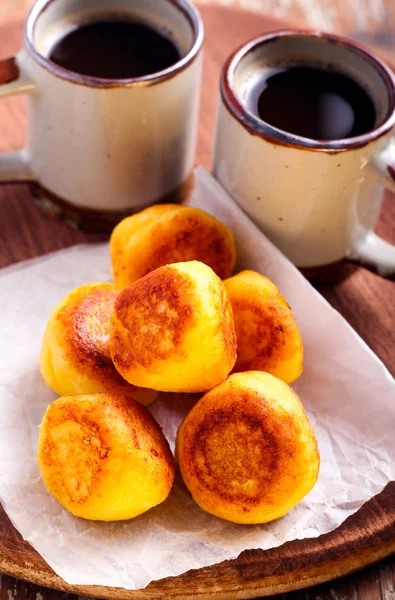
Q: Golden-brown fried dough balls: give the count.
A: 6